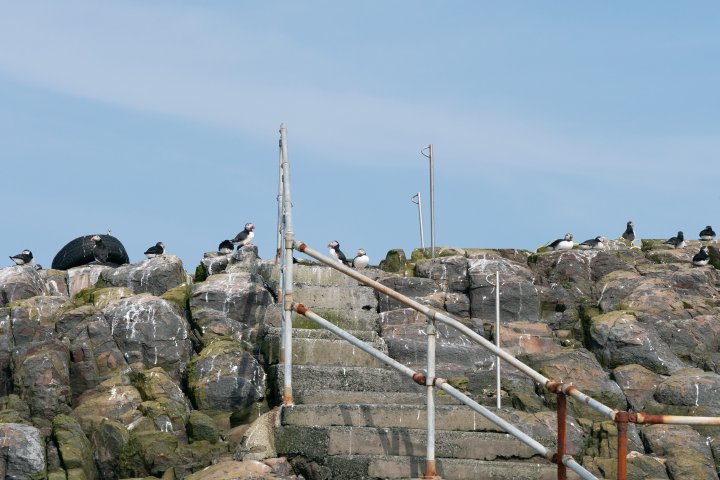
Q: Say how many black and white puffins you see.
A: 13